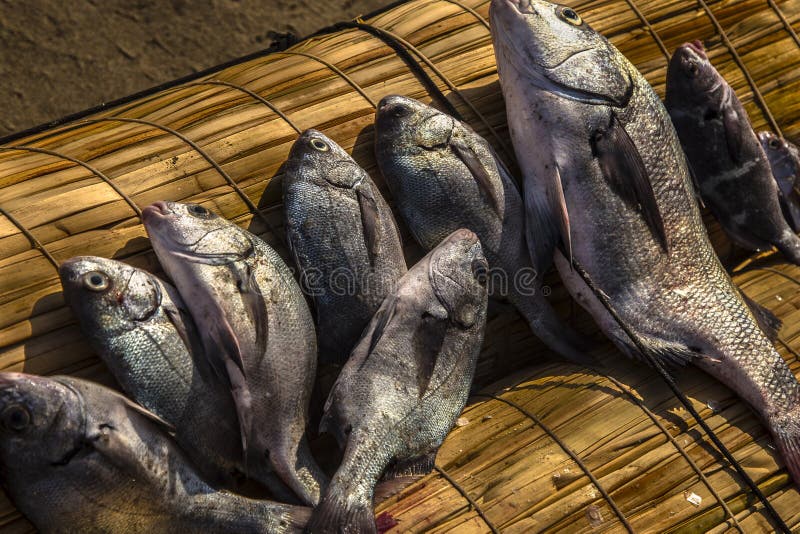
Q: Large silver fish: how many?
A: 1